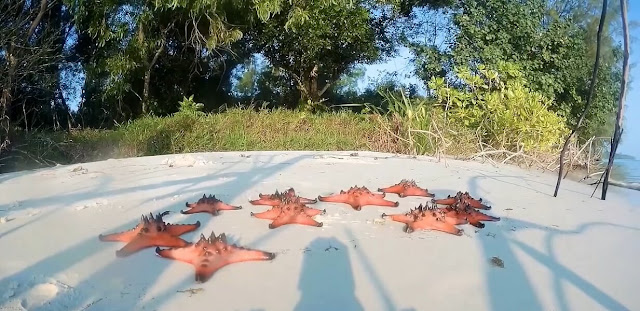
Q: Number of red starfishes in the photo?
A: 10